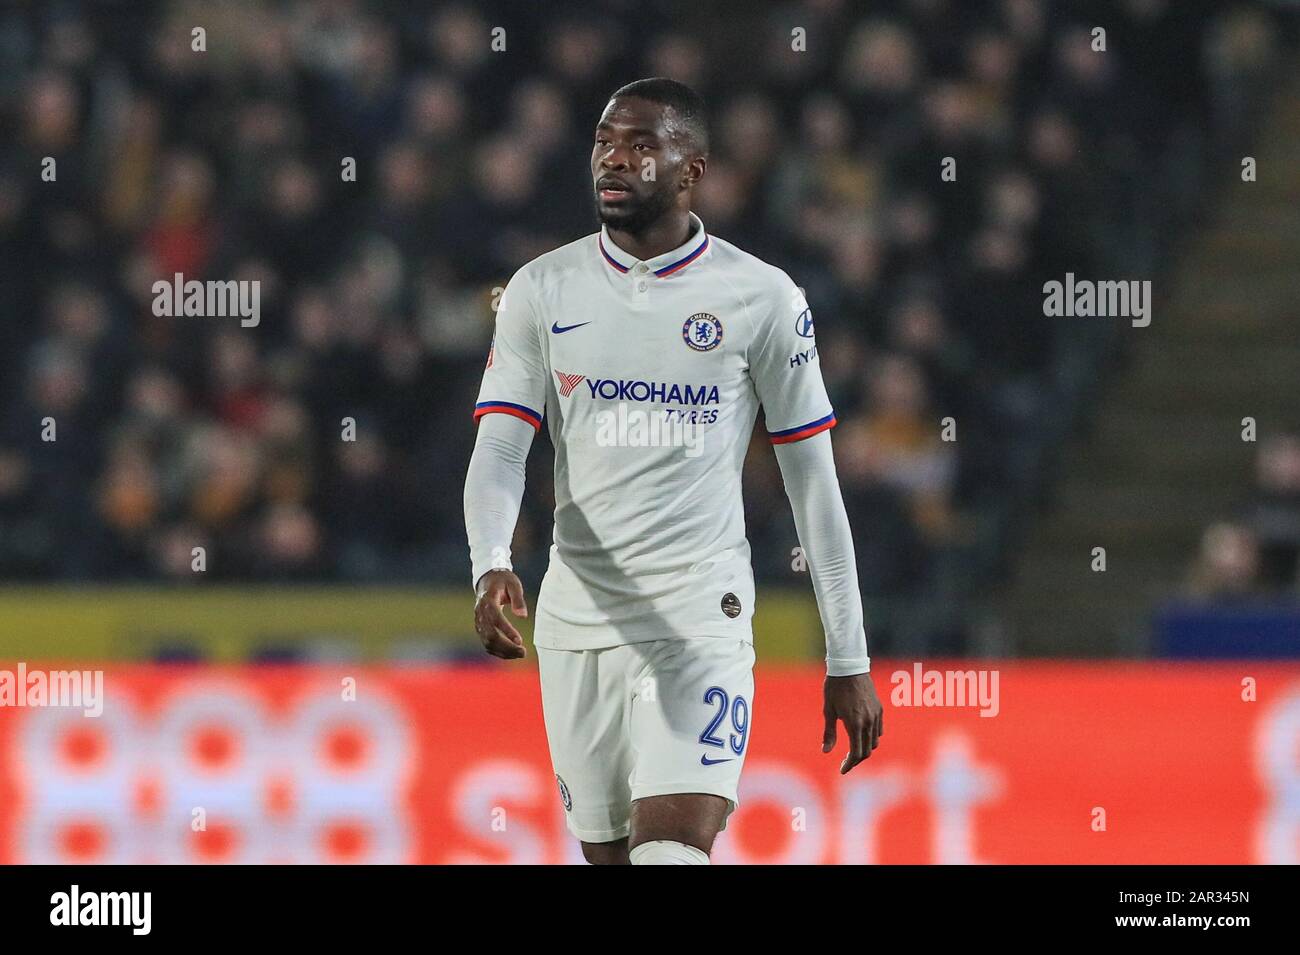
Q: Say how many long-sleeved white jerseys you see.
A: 1